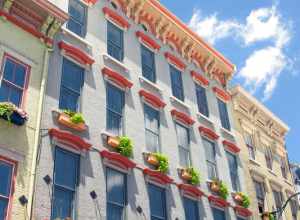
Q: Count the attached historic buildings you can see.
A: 3